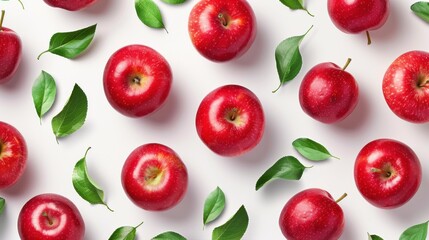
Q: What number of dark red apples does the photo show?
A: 13